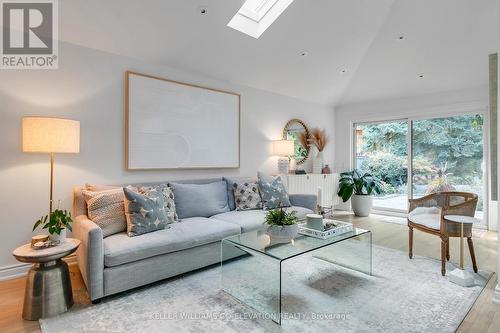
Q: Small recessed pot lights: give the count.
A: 5